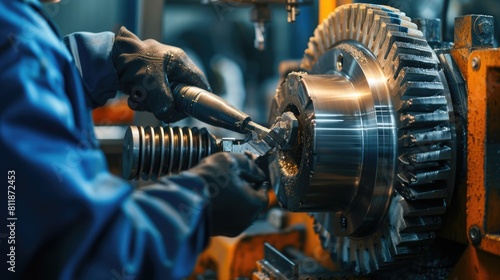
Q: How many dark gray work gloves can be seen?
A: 2